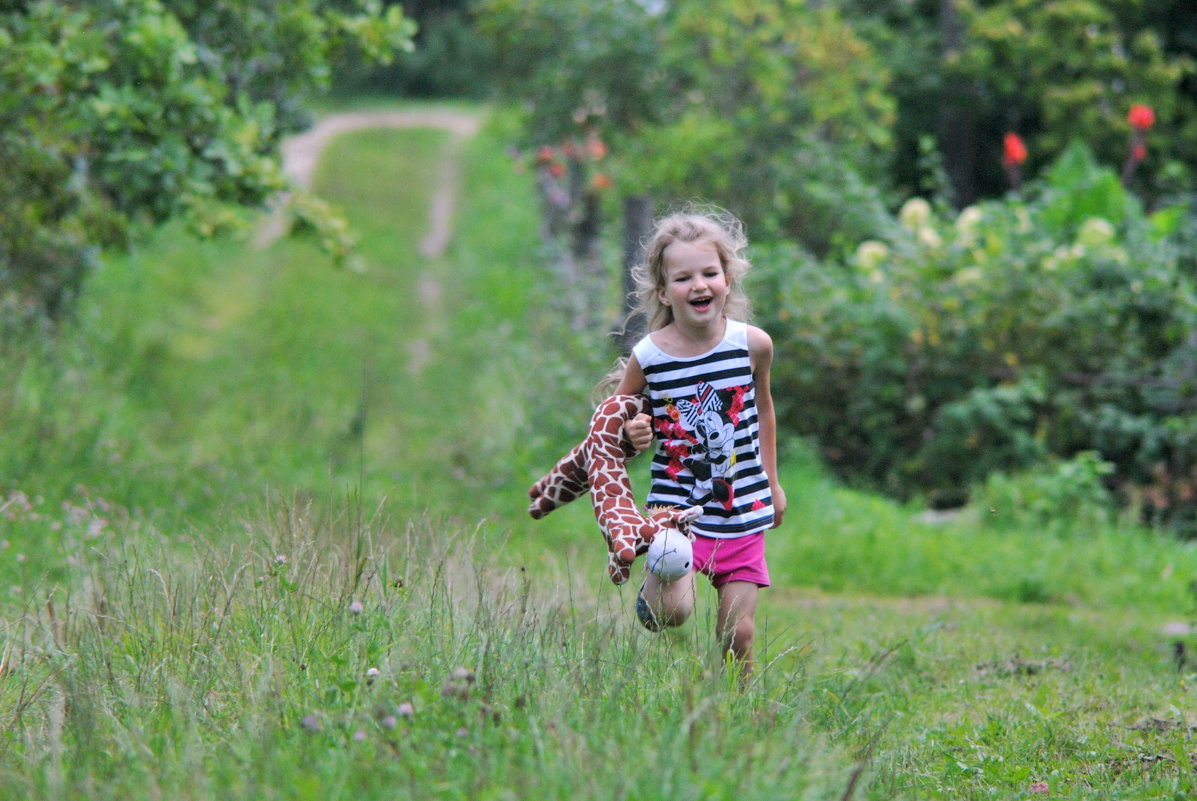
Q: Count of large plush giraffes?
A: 1